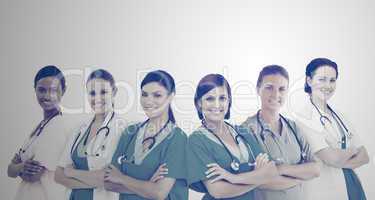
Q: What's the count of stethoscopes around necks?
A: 6